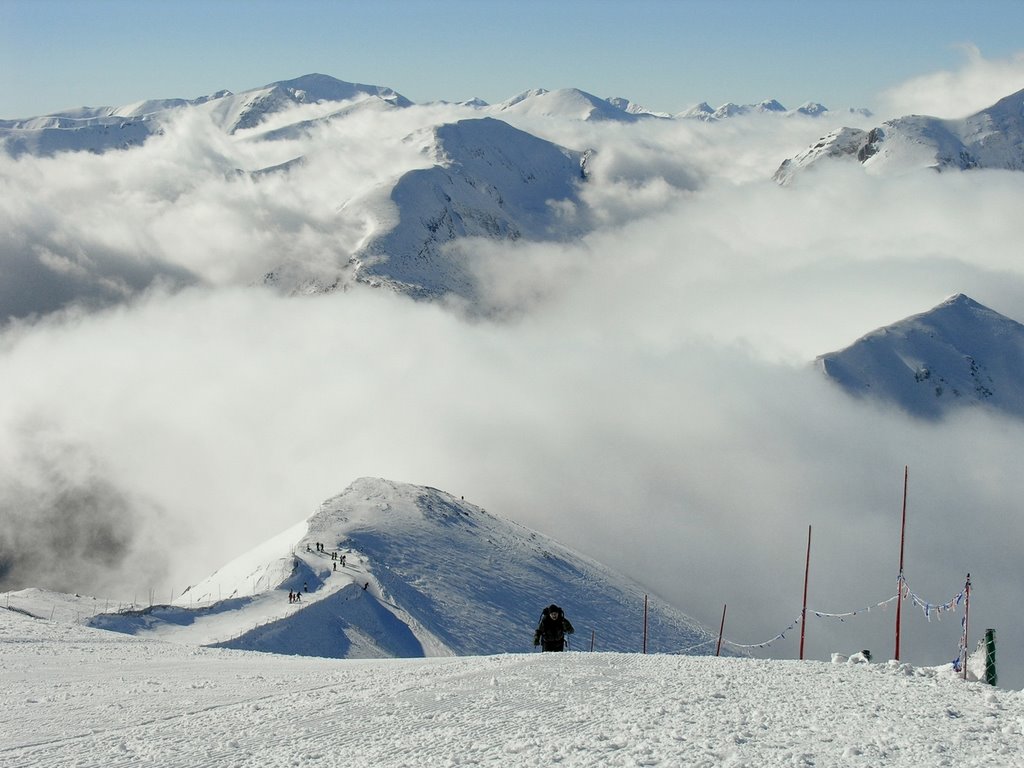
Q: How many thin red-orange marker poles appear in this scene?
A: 6